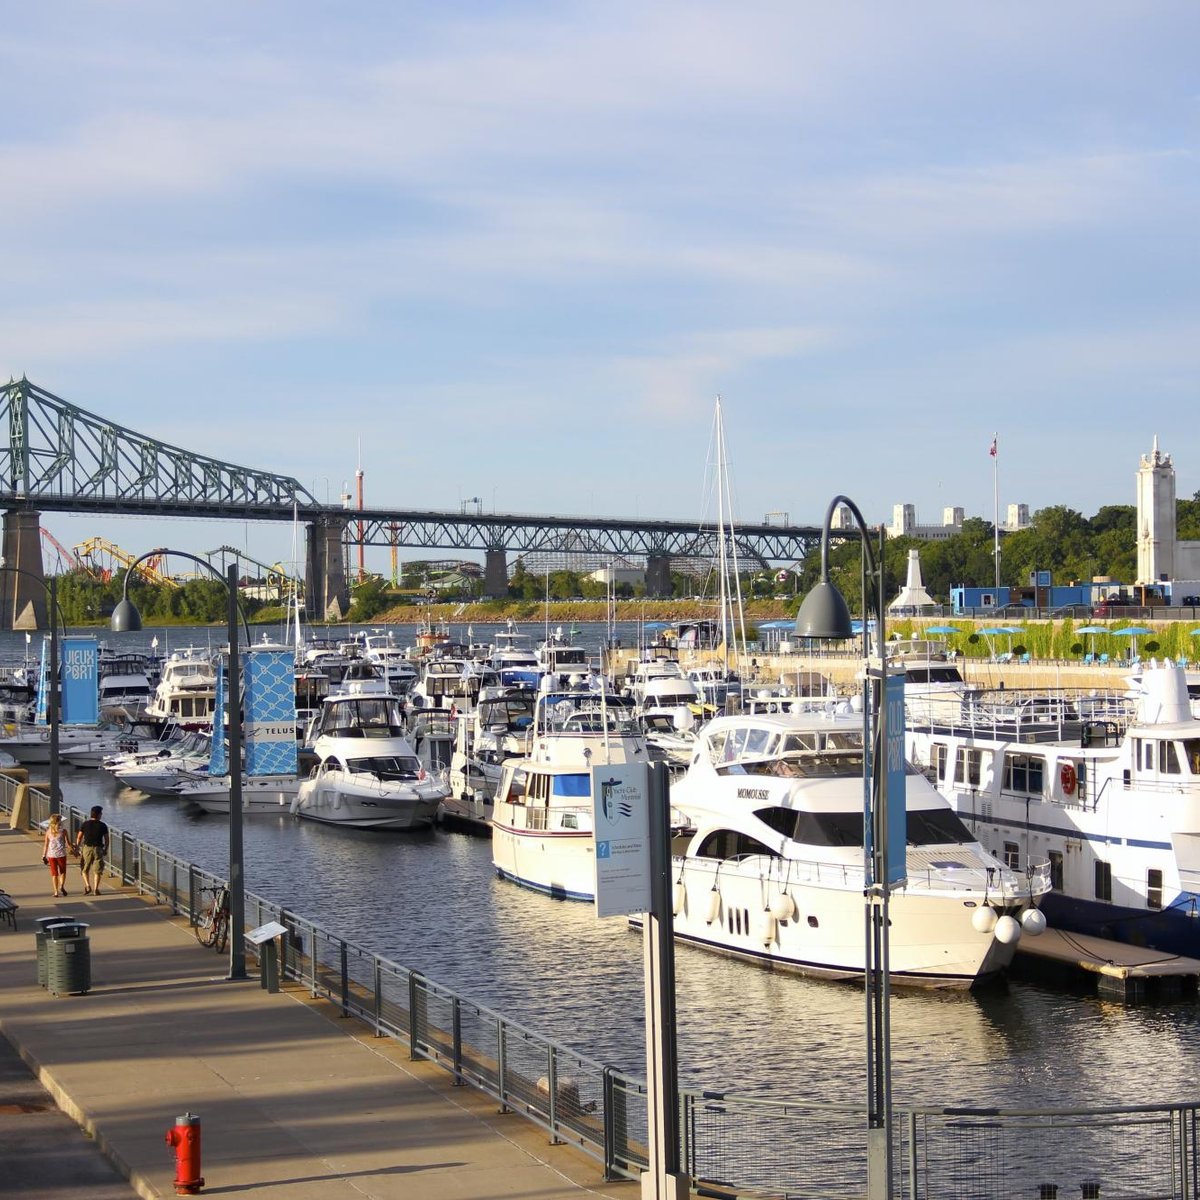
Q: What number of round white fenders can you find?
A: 4